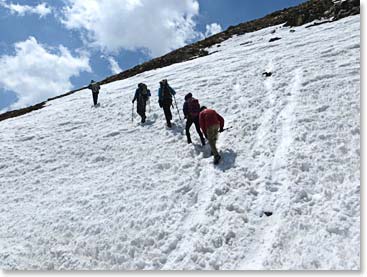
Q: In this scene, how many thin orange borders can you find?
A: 0